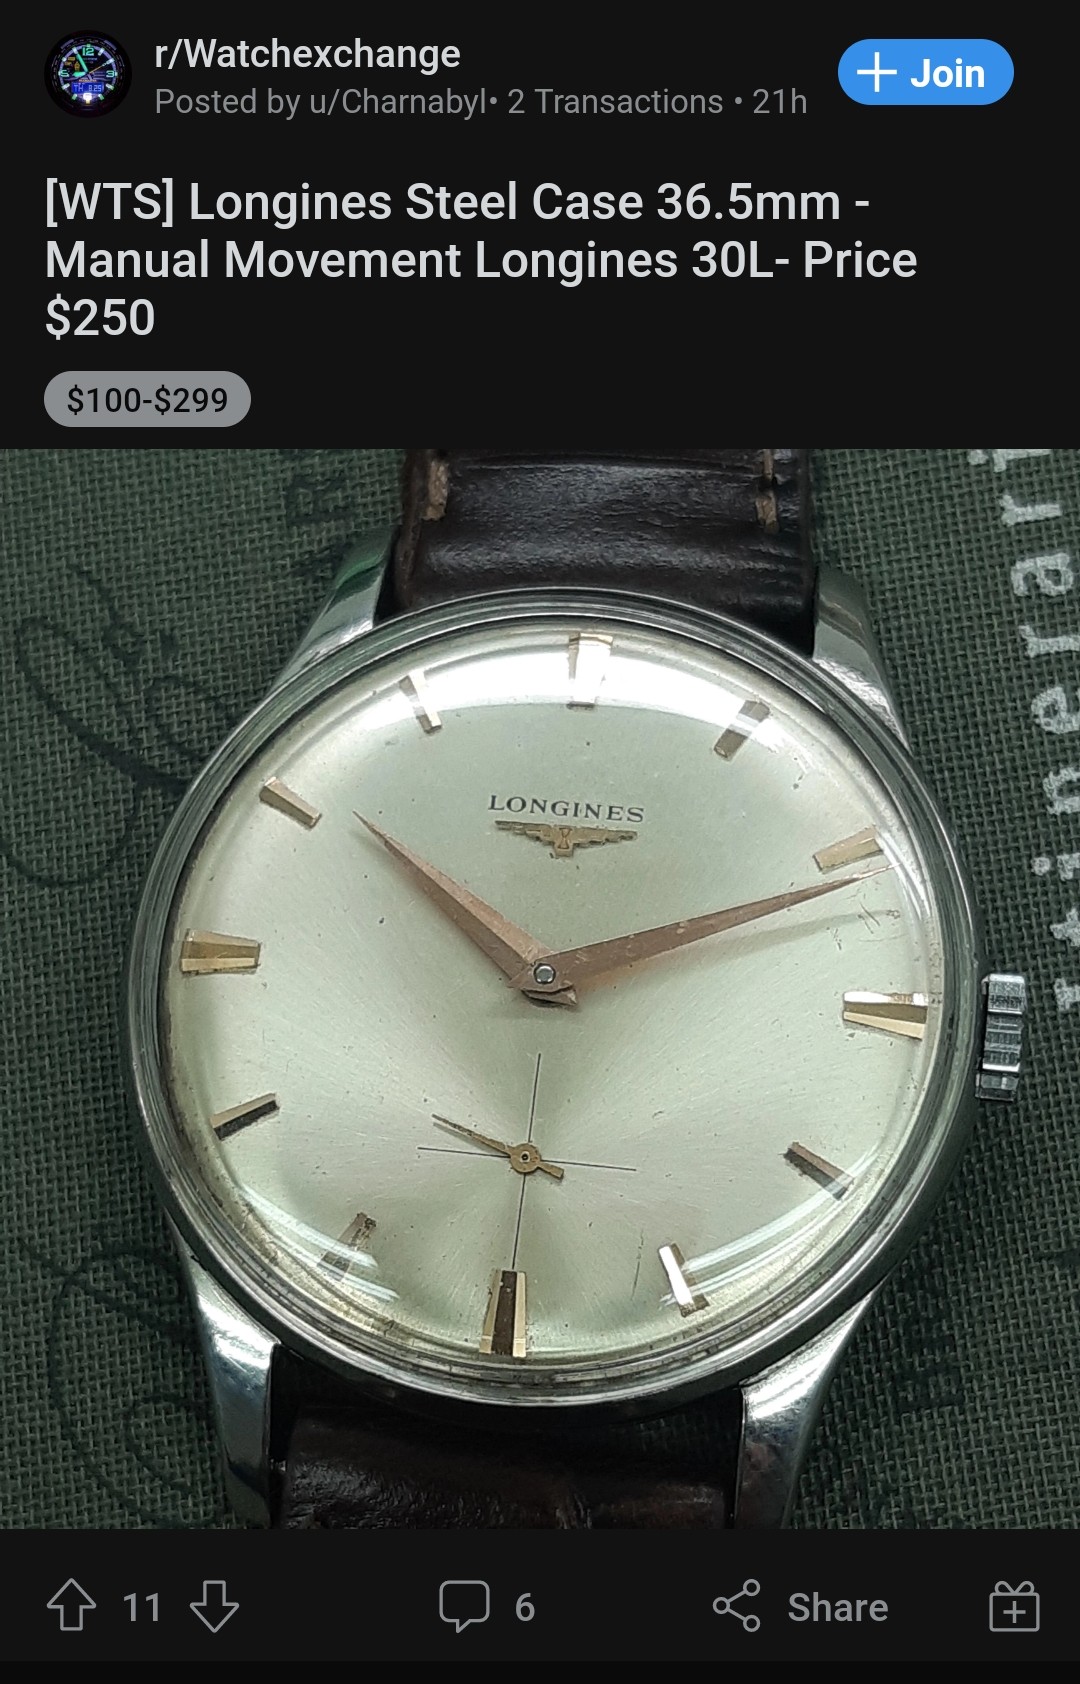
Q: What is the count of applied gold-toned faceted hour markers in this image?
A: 12